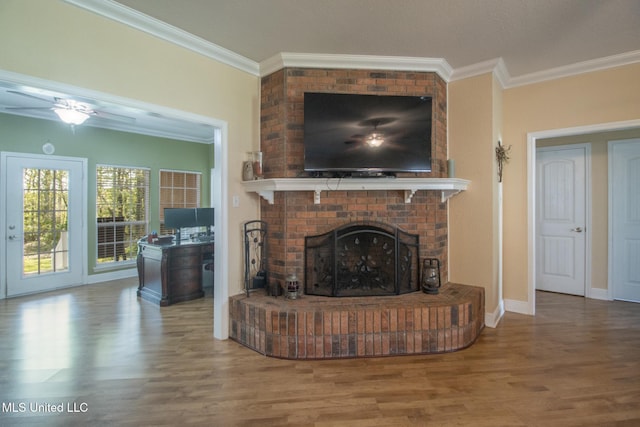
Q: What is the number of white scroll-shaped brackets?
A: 4